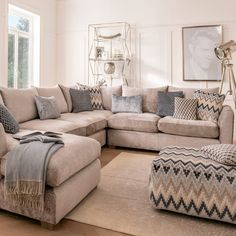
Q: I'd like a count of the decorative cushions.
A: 9